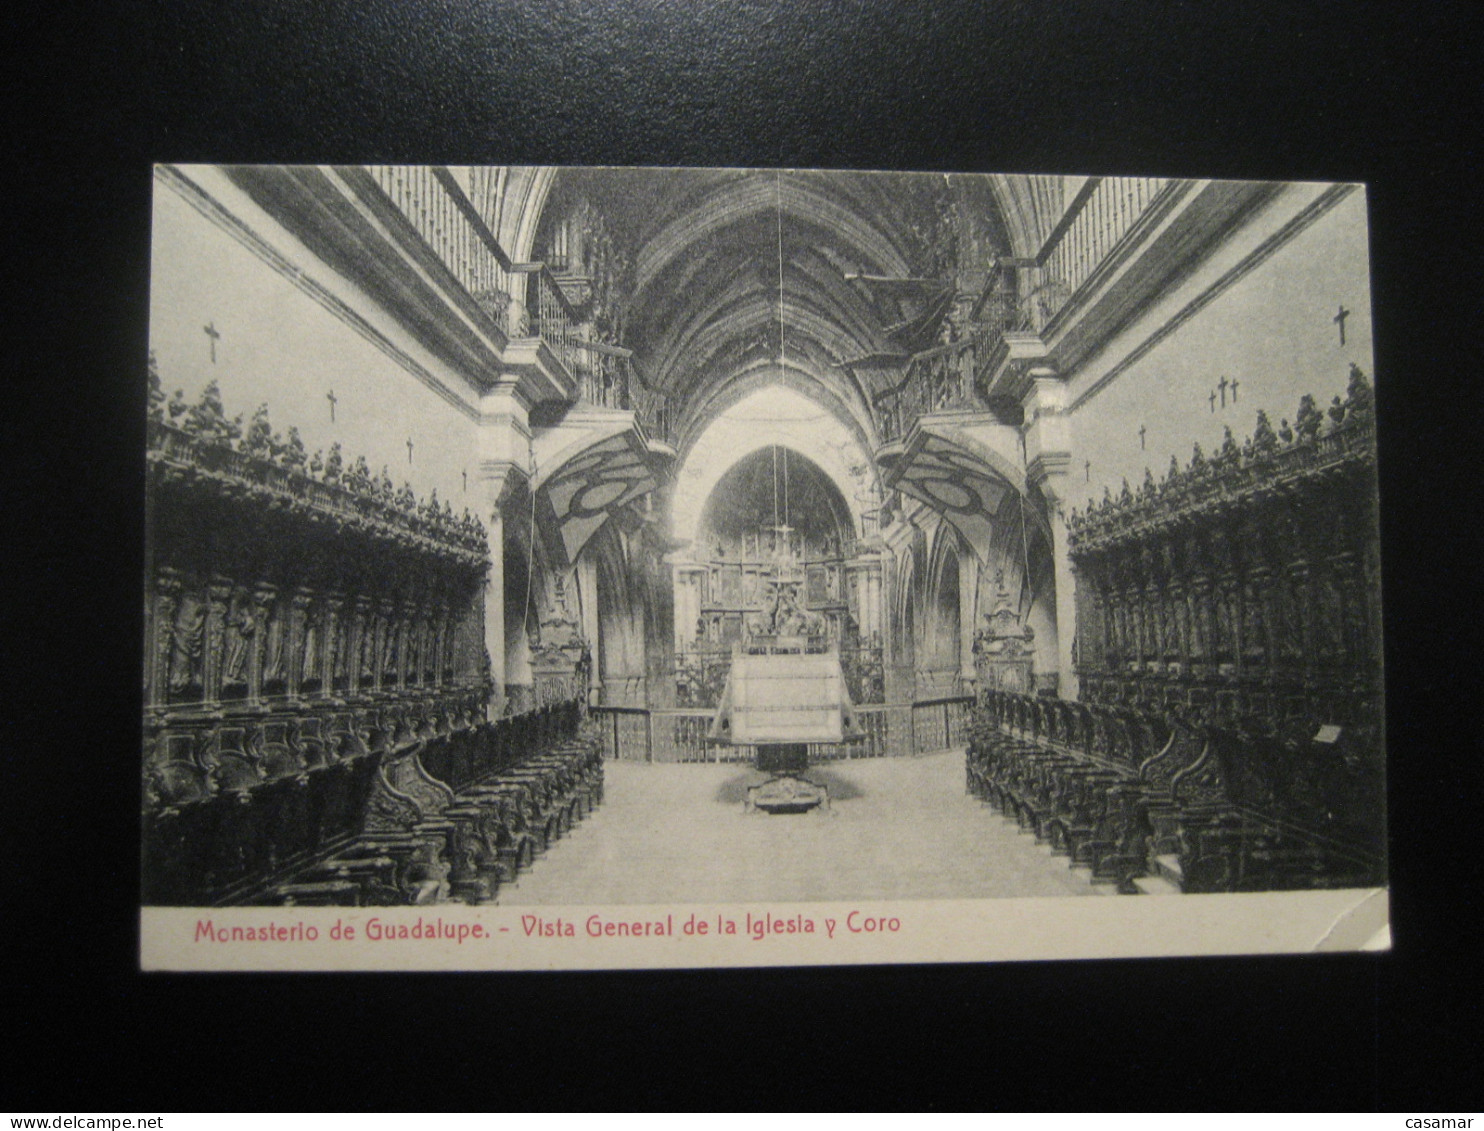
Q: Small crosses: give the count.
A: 10